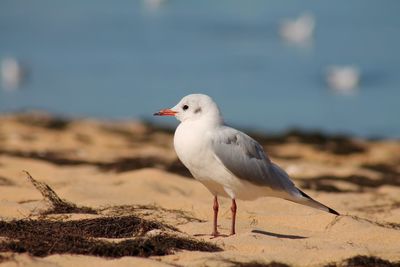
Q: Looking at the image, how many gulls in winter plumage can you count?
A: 1